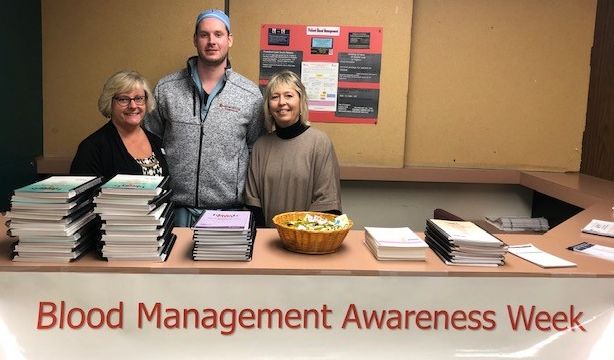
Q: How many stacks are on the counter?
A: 5